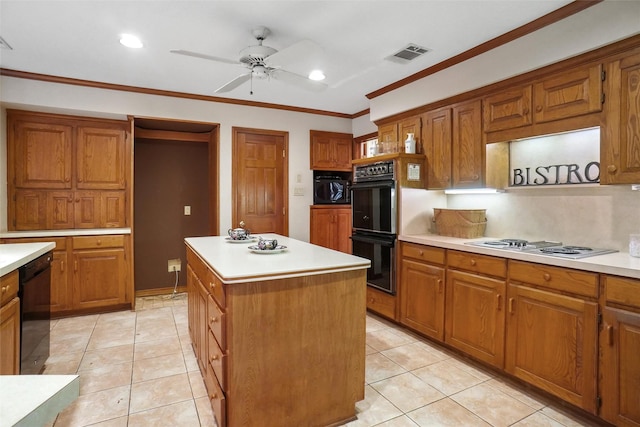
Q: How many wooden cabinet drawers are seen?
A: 12